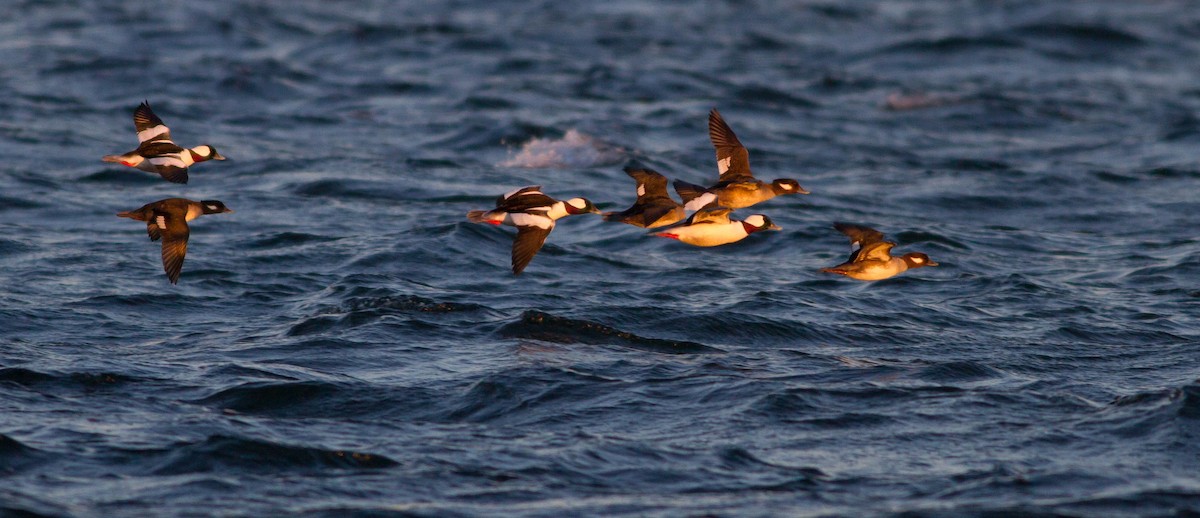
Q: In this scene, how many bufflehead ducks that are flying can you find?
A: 7